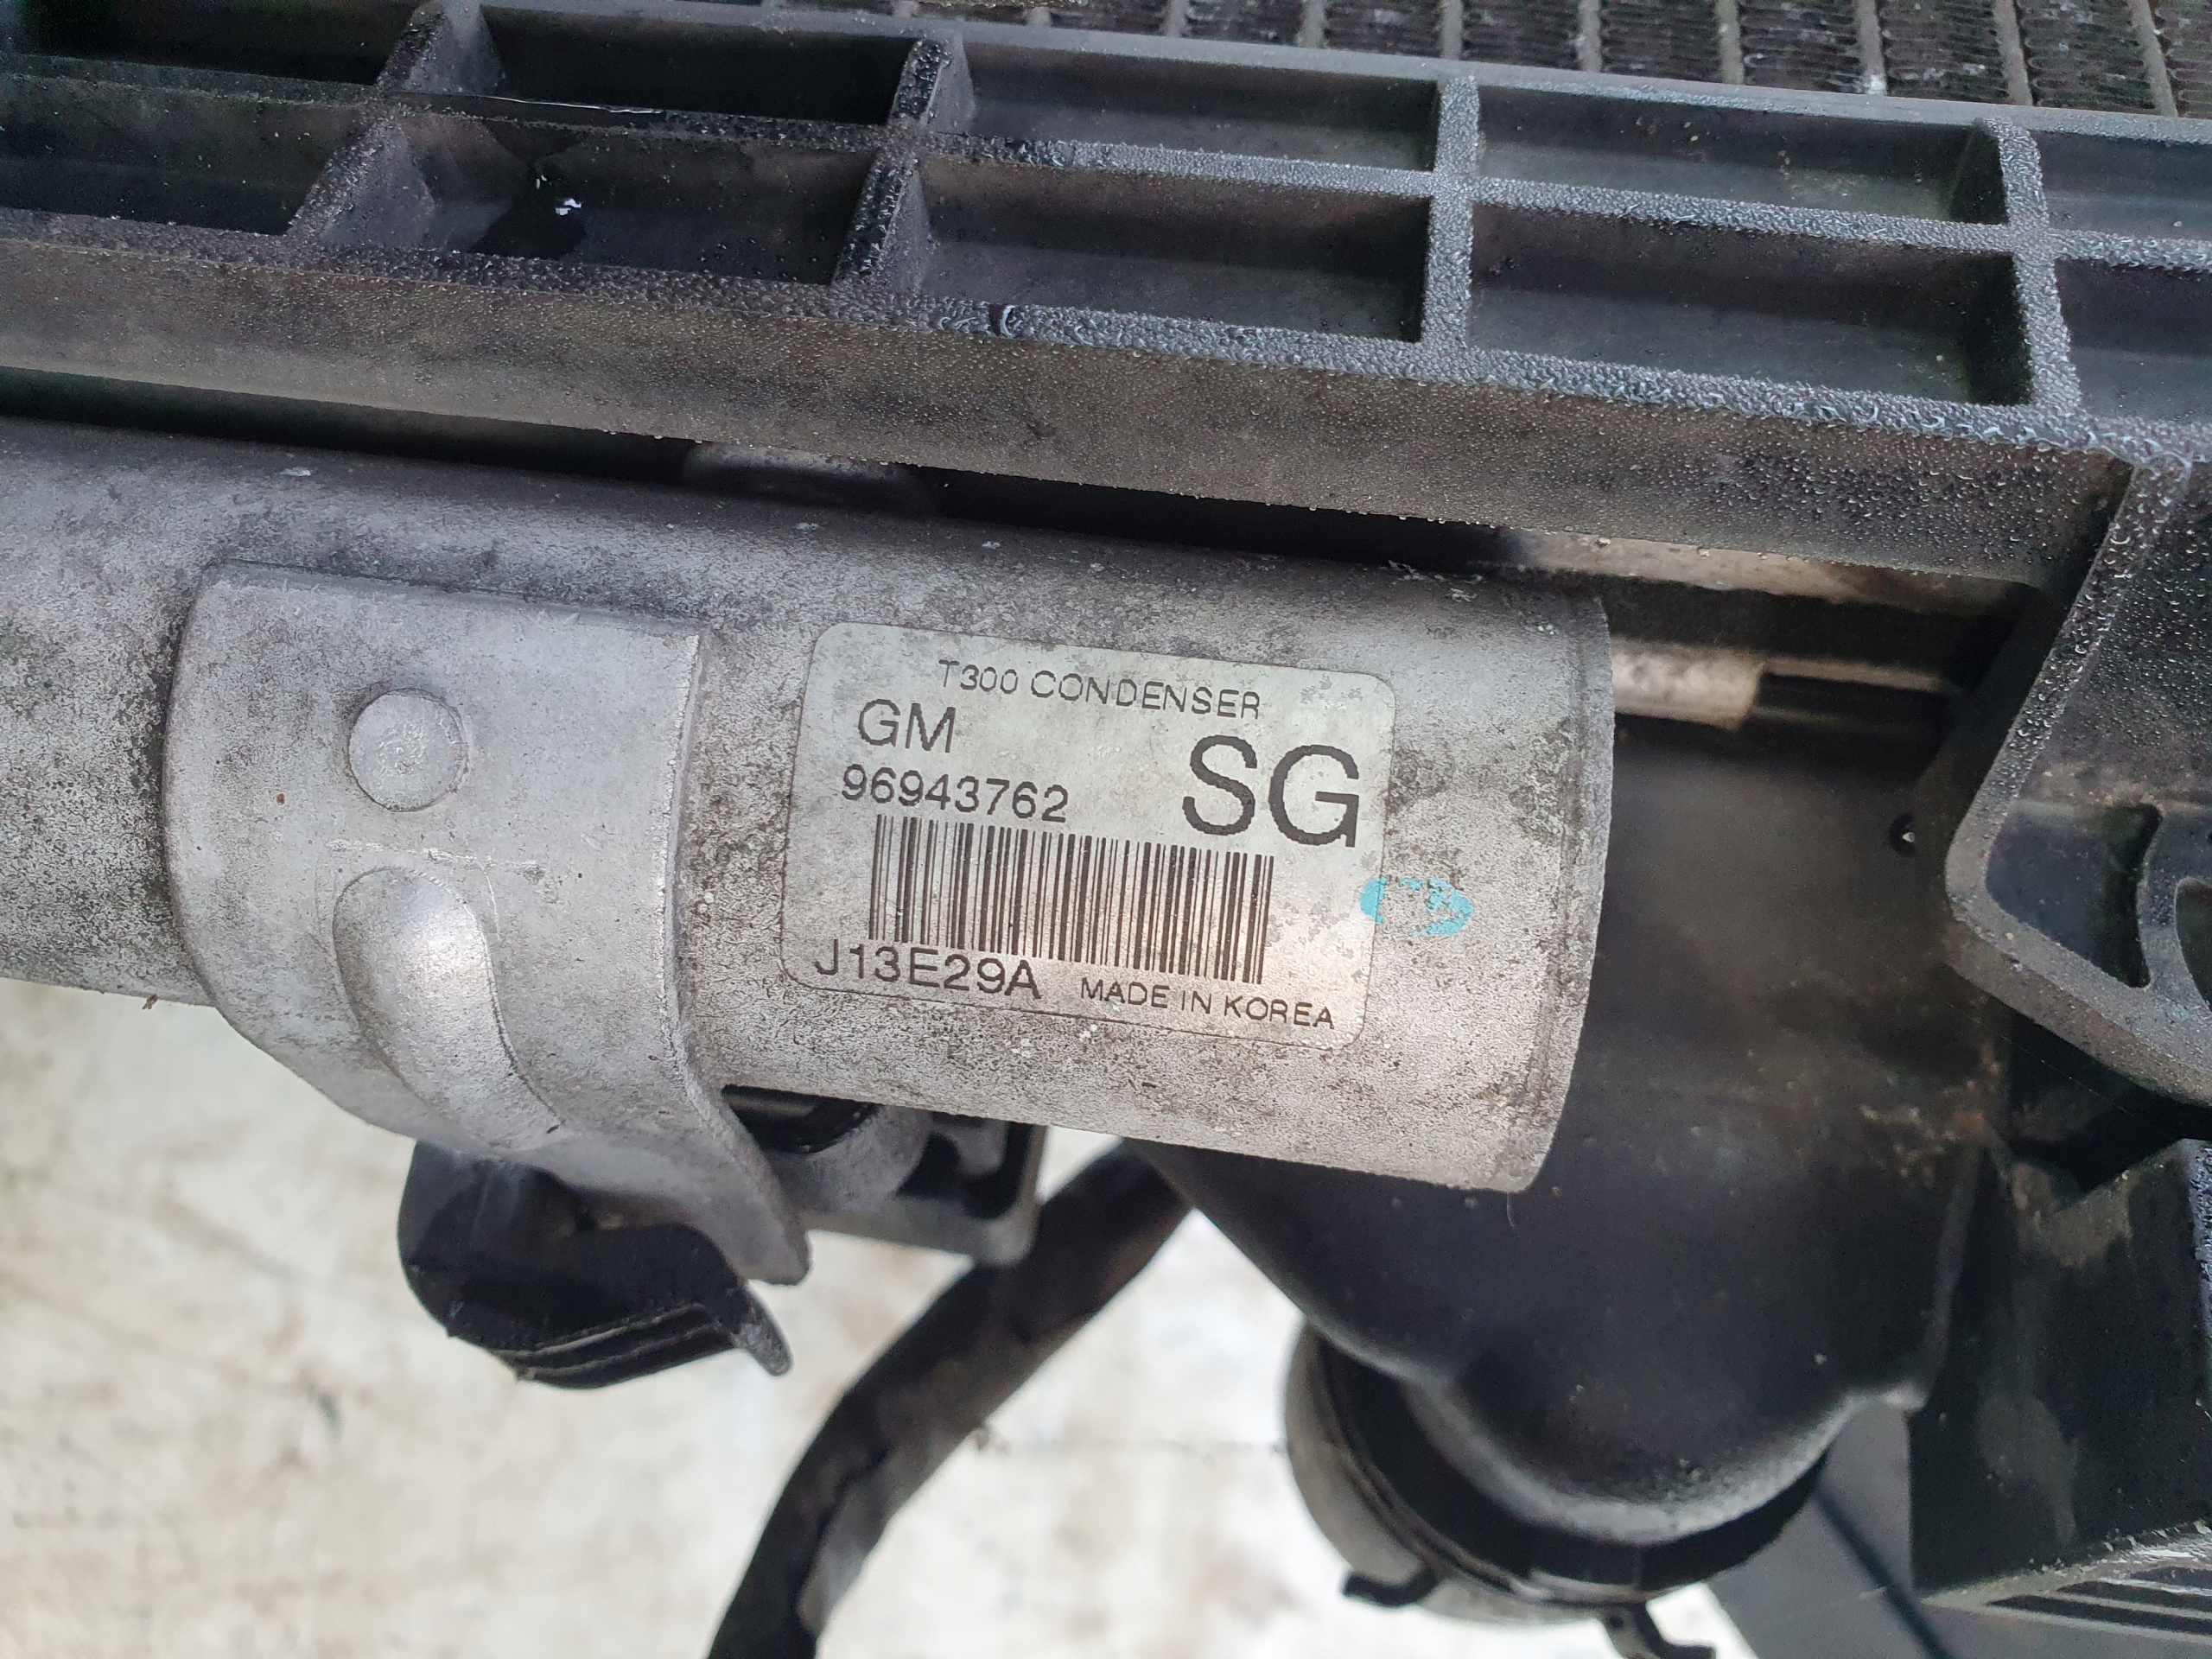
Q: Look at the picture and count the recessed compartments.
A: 10